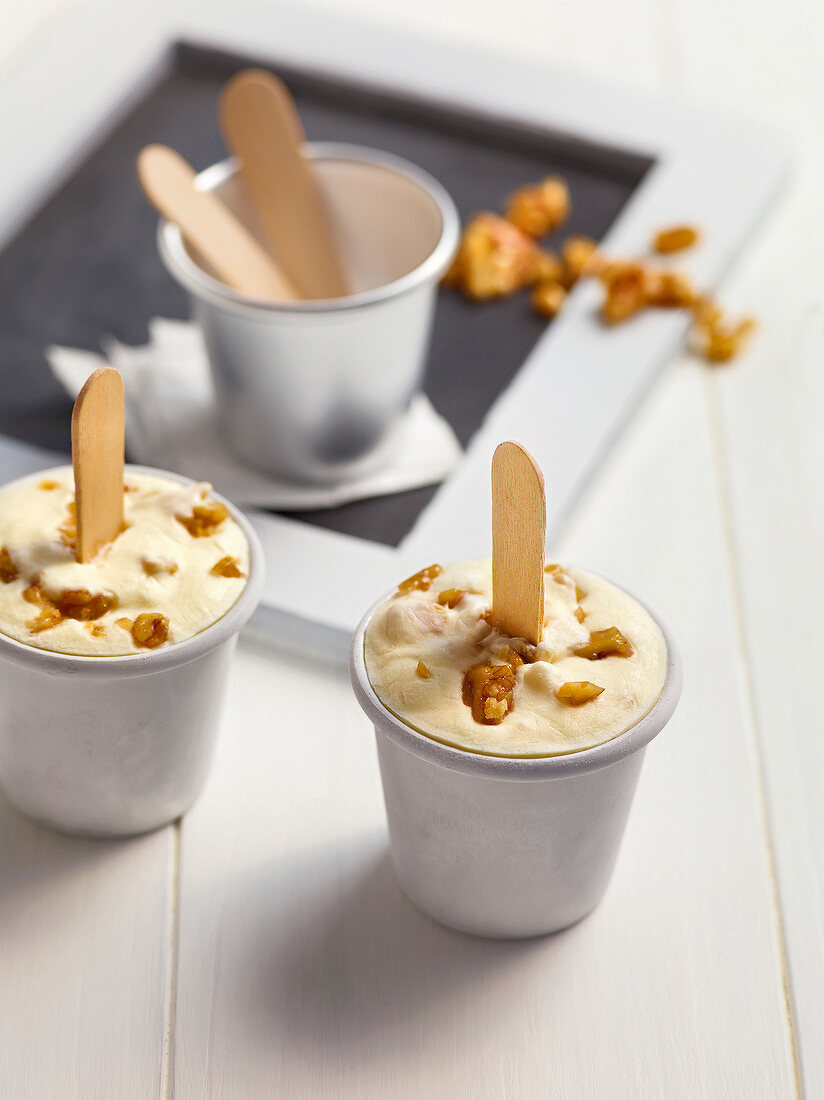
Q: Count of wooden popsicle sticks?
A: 4